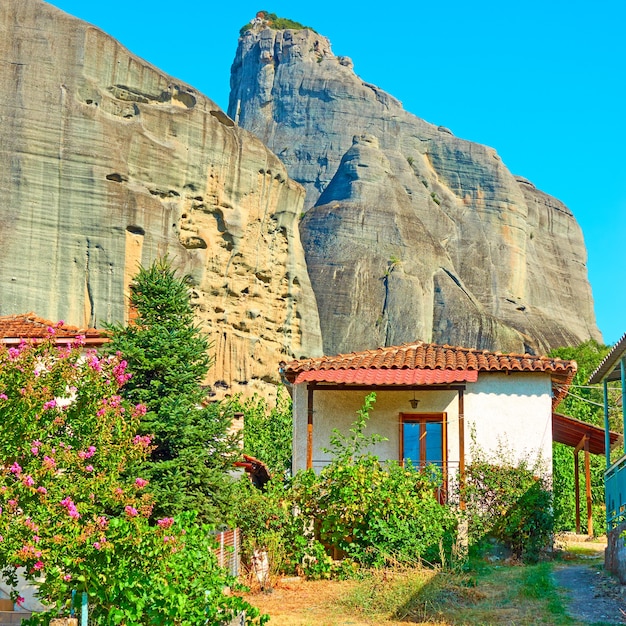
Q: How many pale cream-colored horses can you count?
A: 0